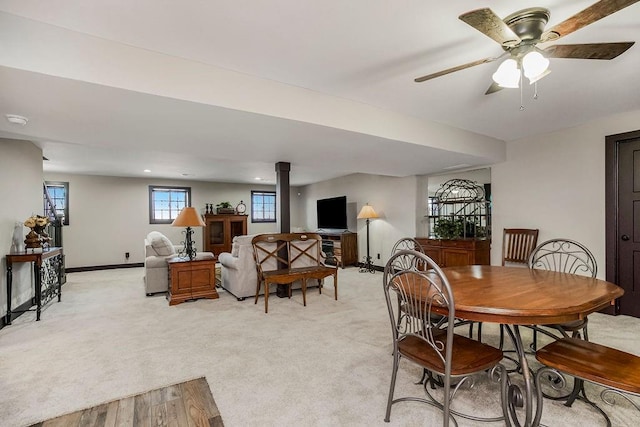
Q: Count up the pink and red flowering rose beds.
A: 0